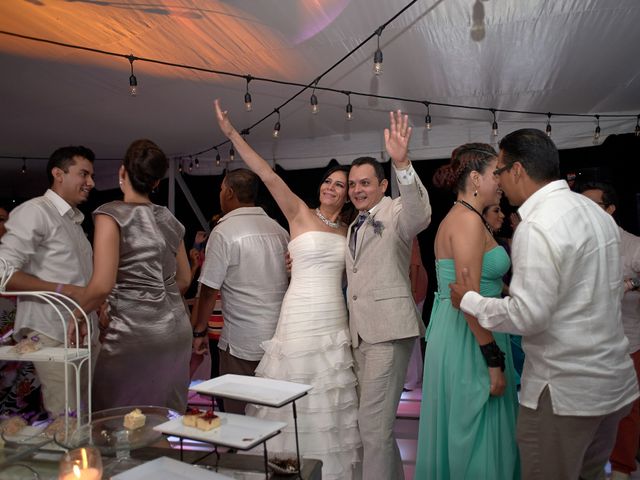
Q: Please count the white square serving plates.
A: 3